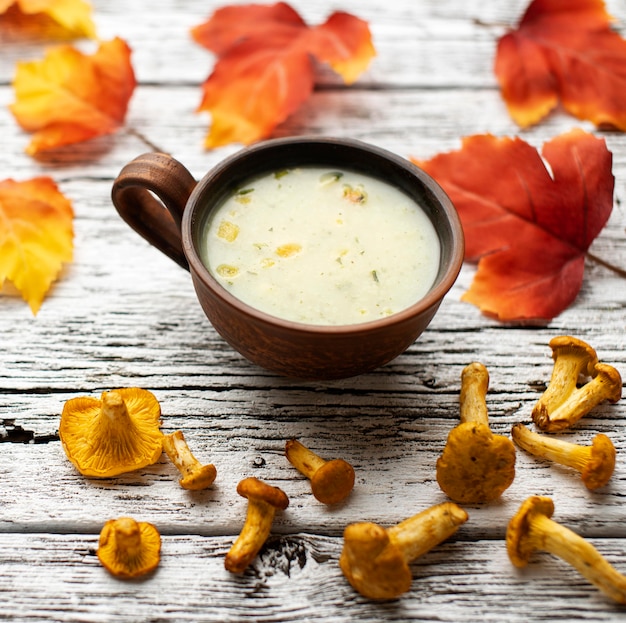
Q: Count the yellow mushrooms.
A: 11